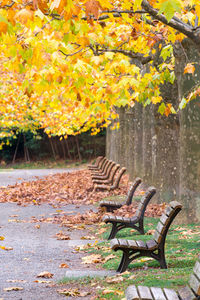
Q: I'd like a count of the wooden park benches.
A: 11